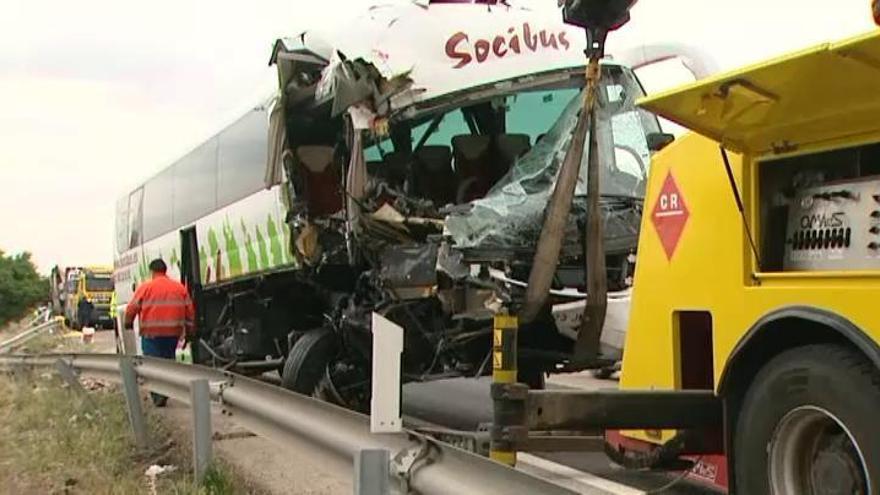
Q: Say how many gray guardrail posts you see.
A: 4